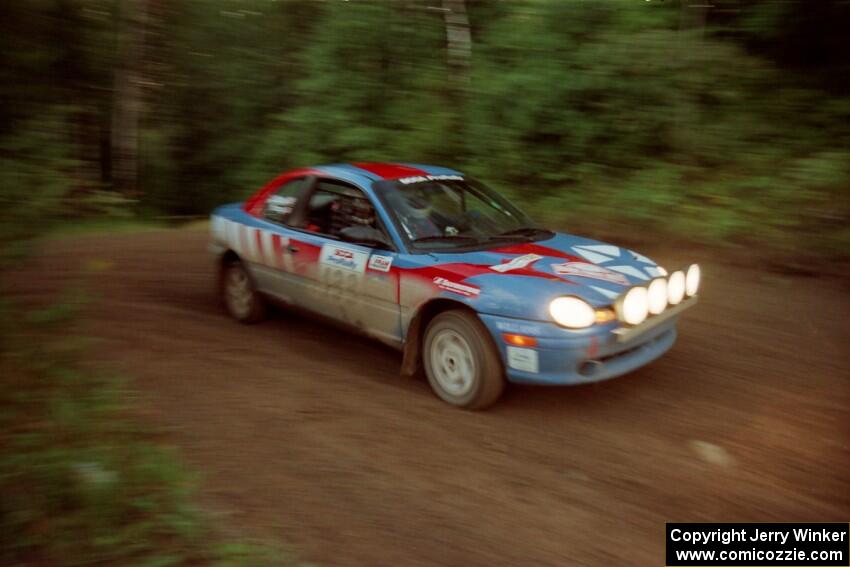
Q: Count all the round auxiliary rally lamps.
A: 4